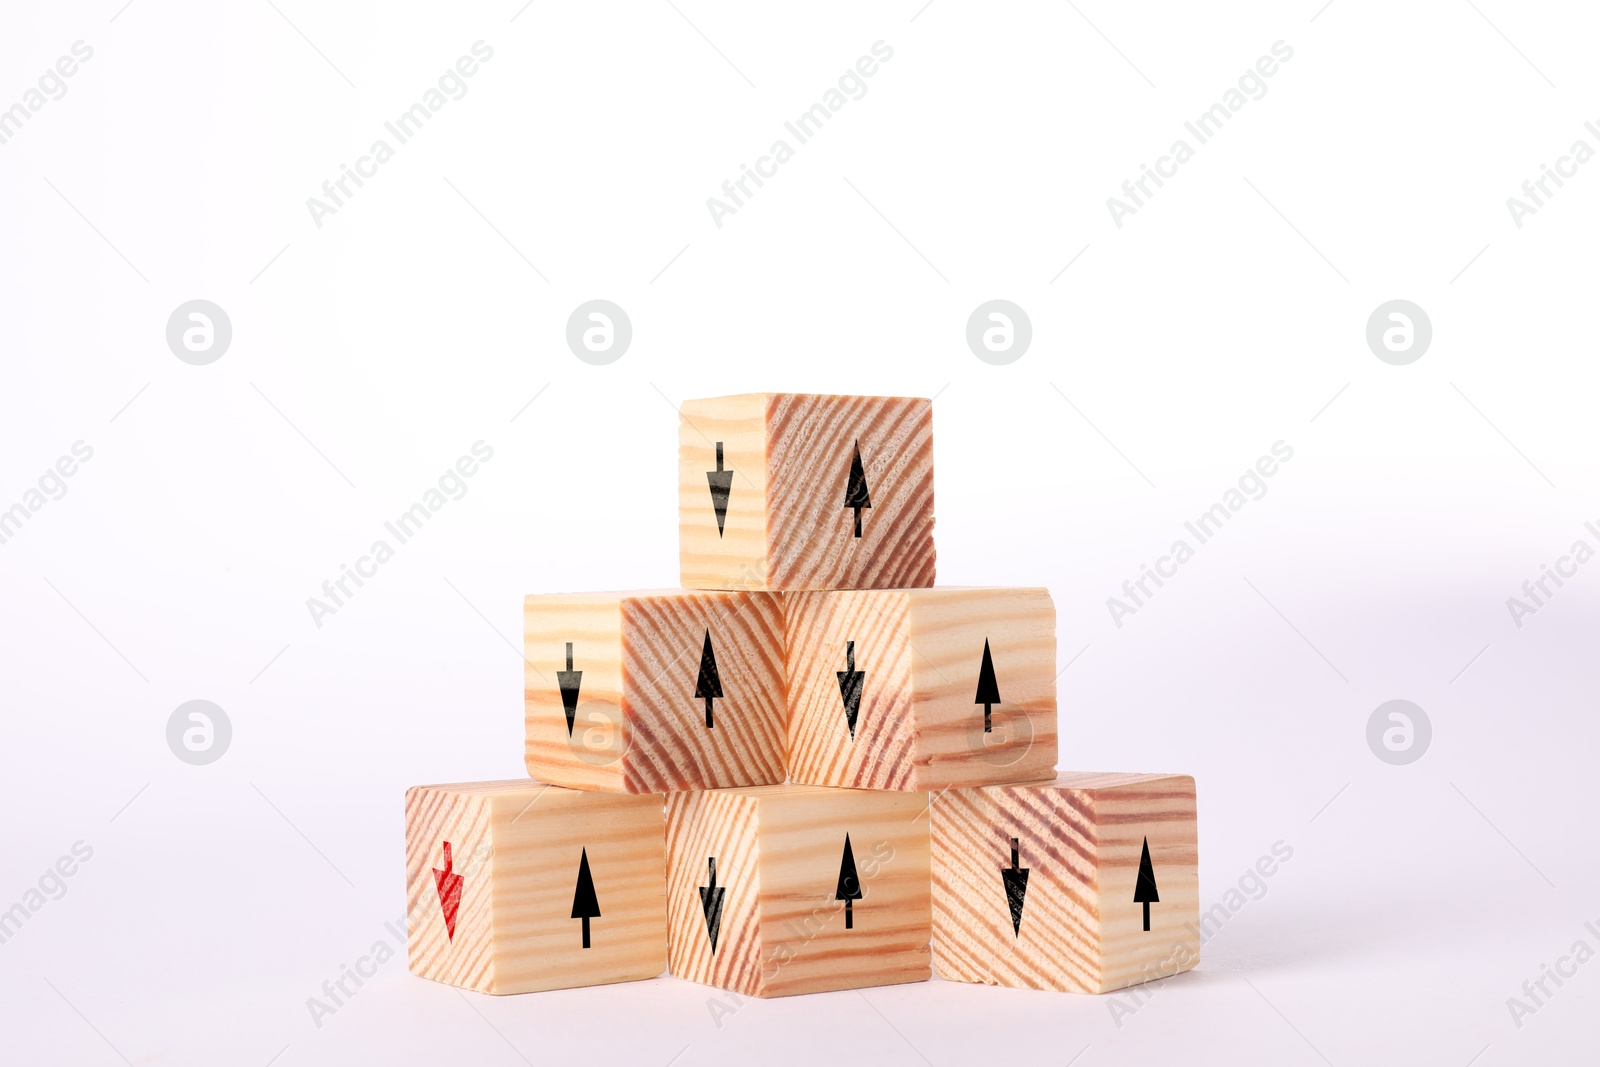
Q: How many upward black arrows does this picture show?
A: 6